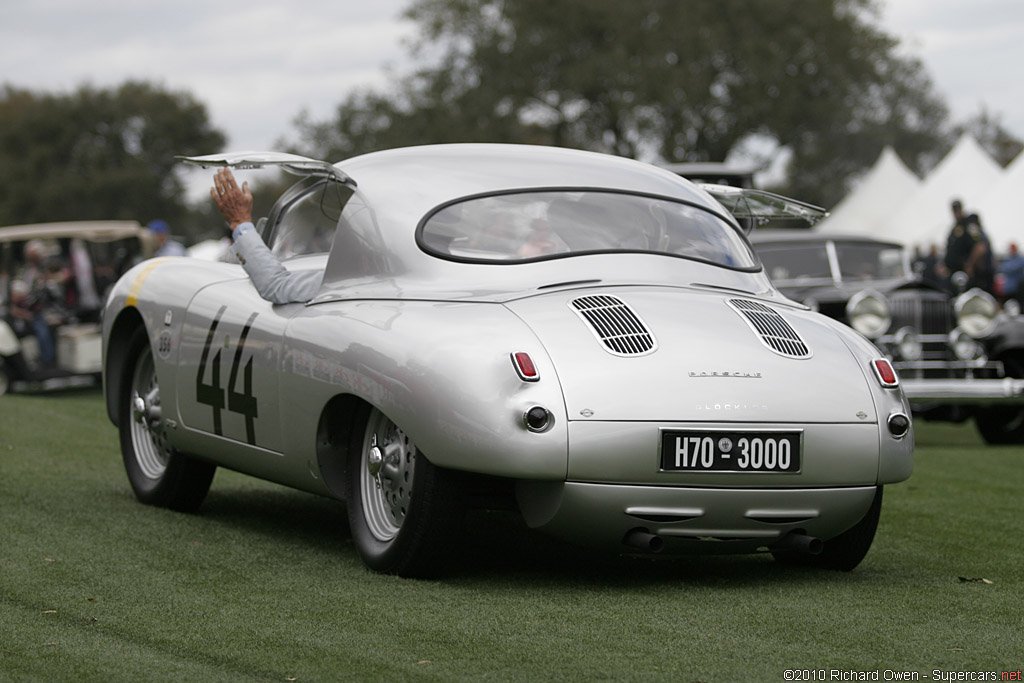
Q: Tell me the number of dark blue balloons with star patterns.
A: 0